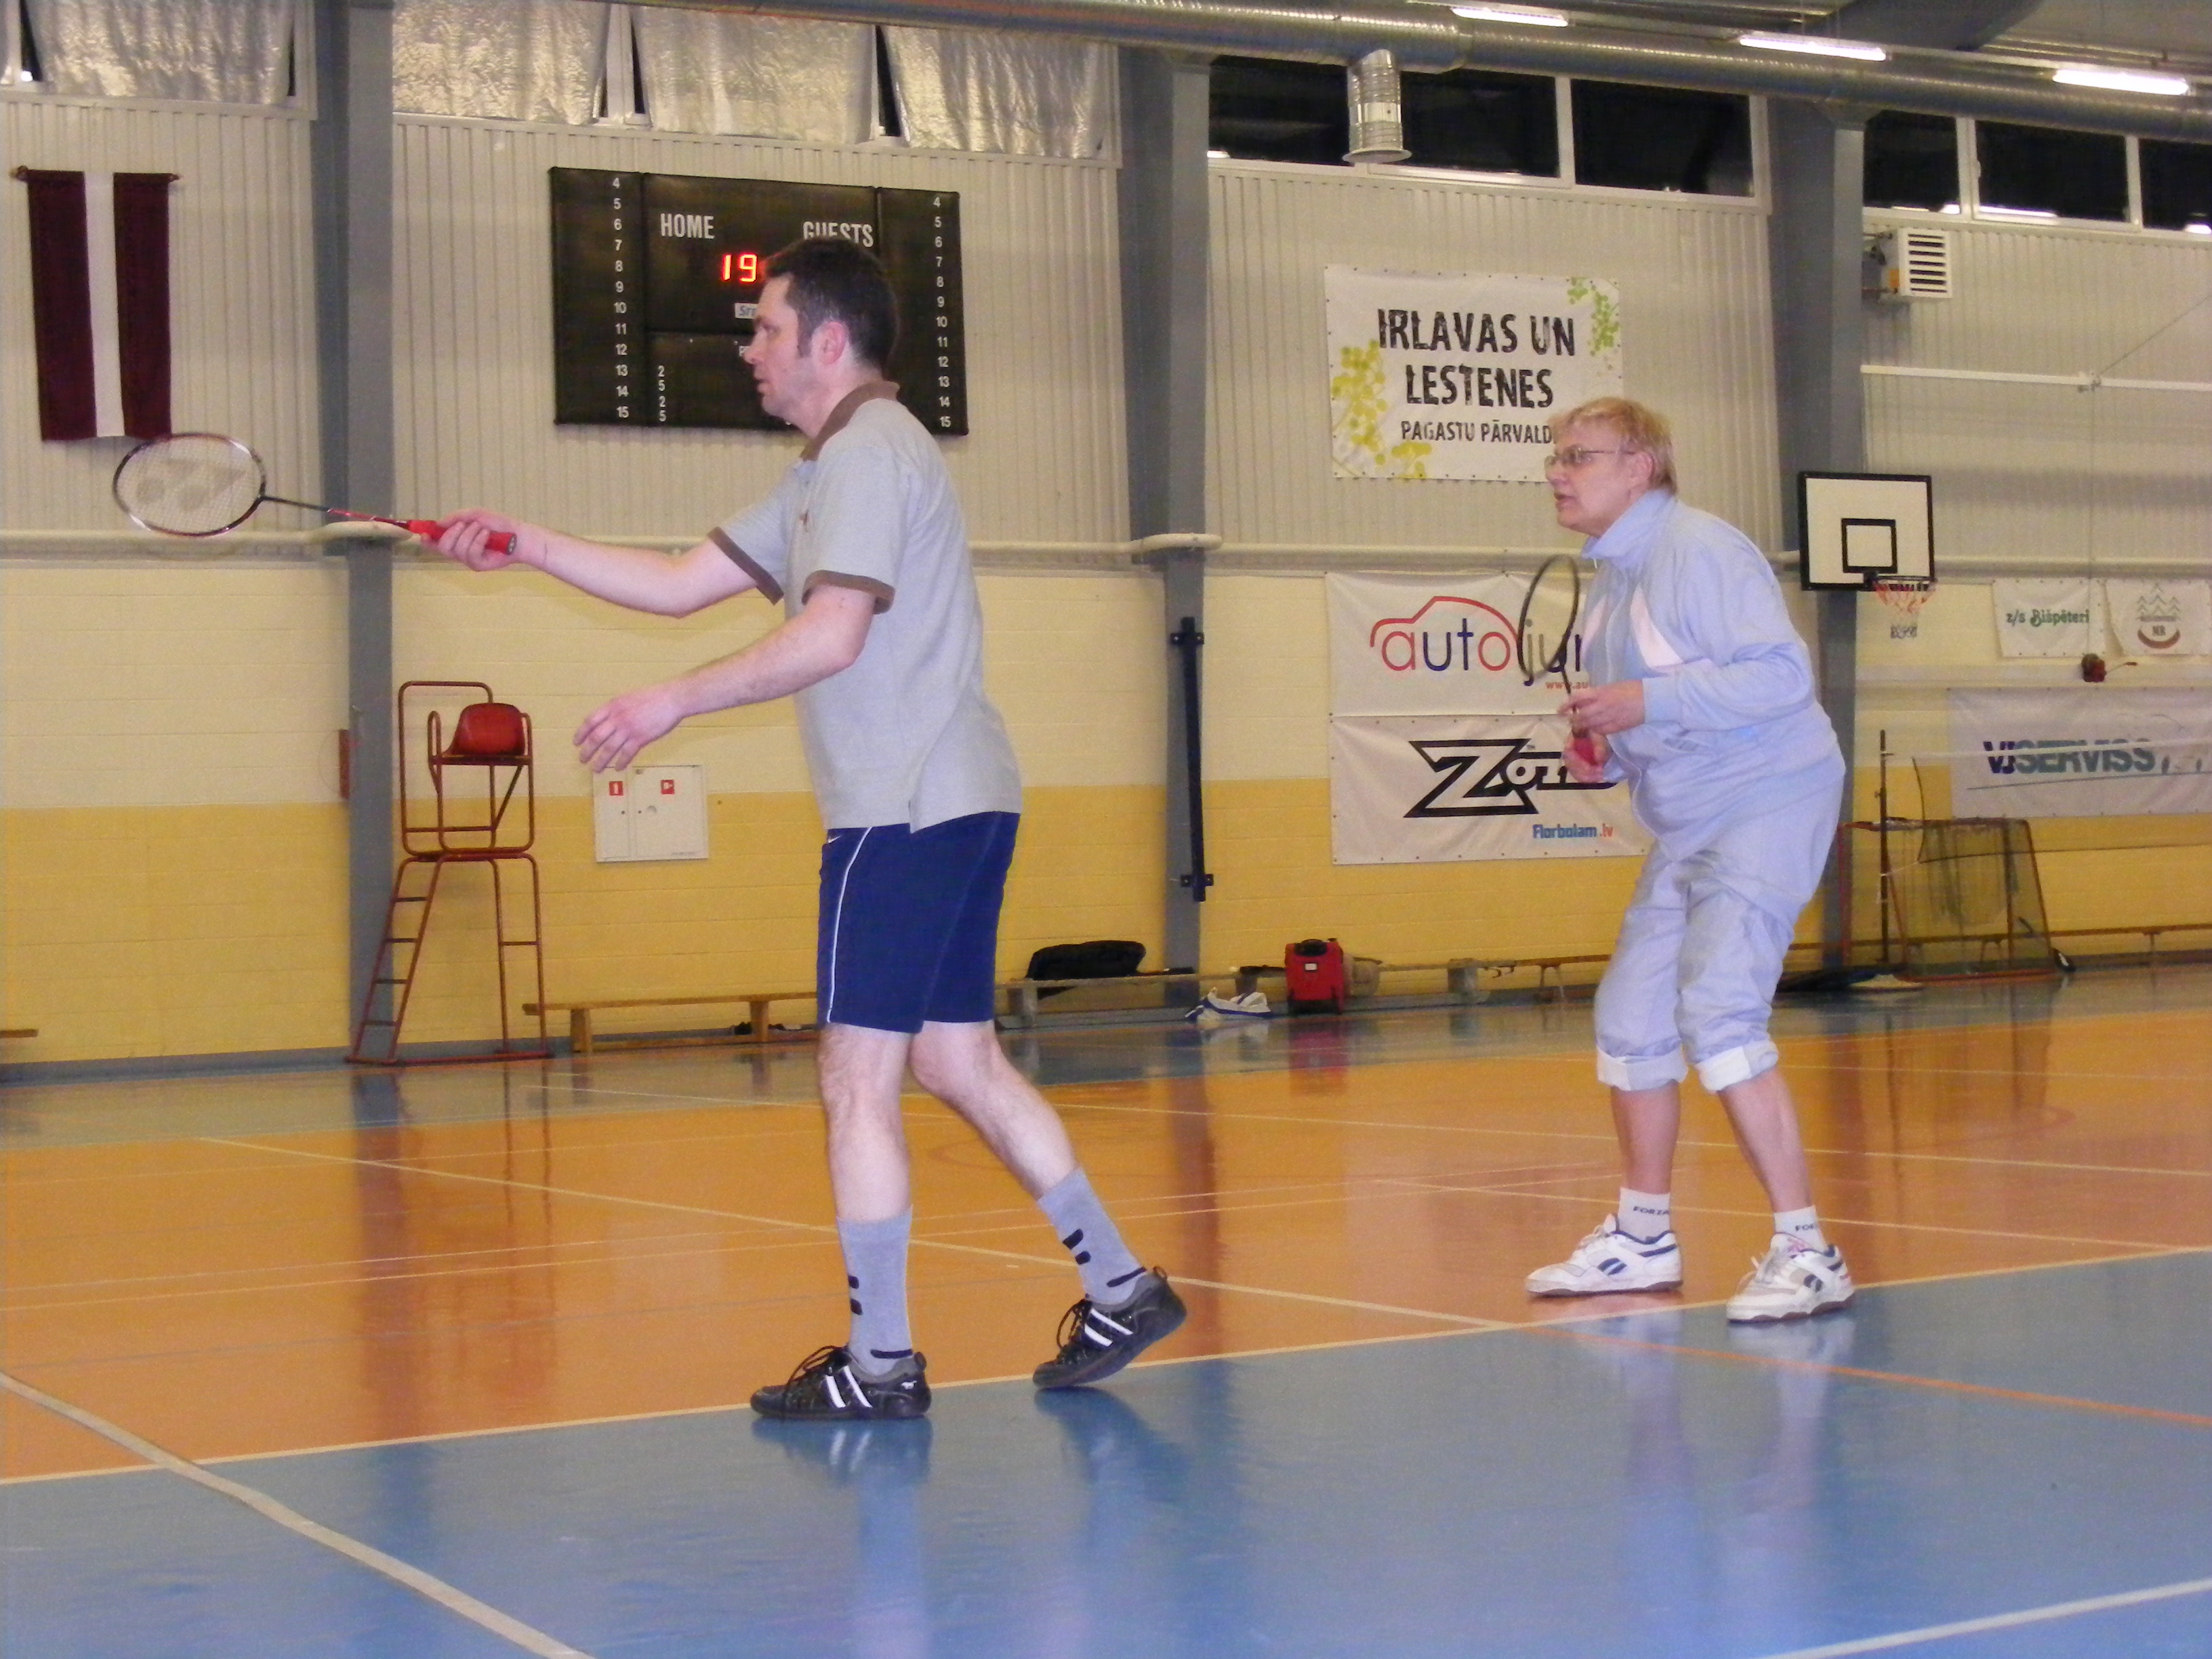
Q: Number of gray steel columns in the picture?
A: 3